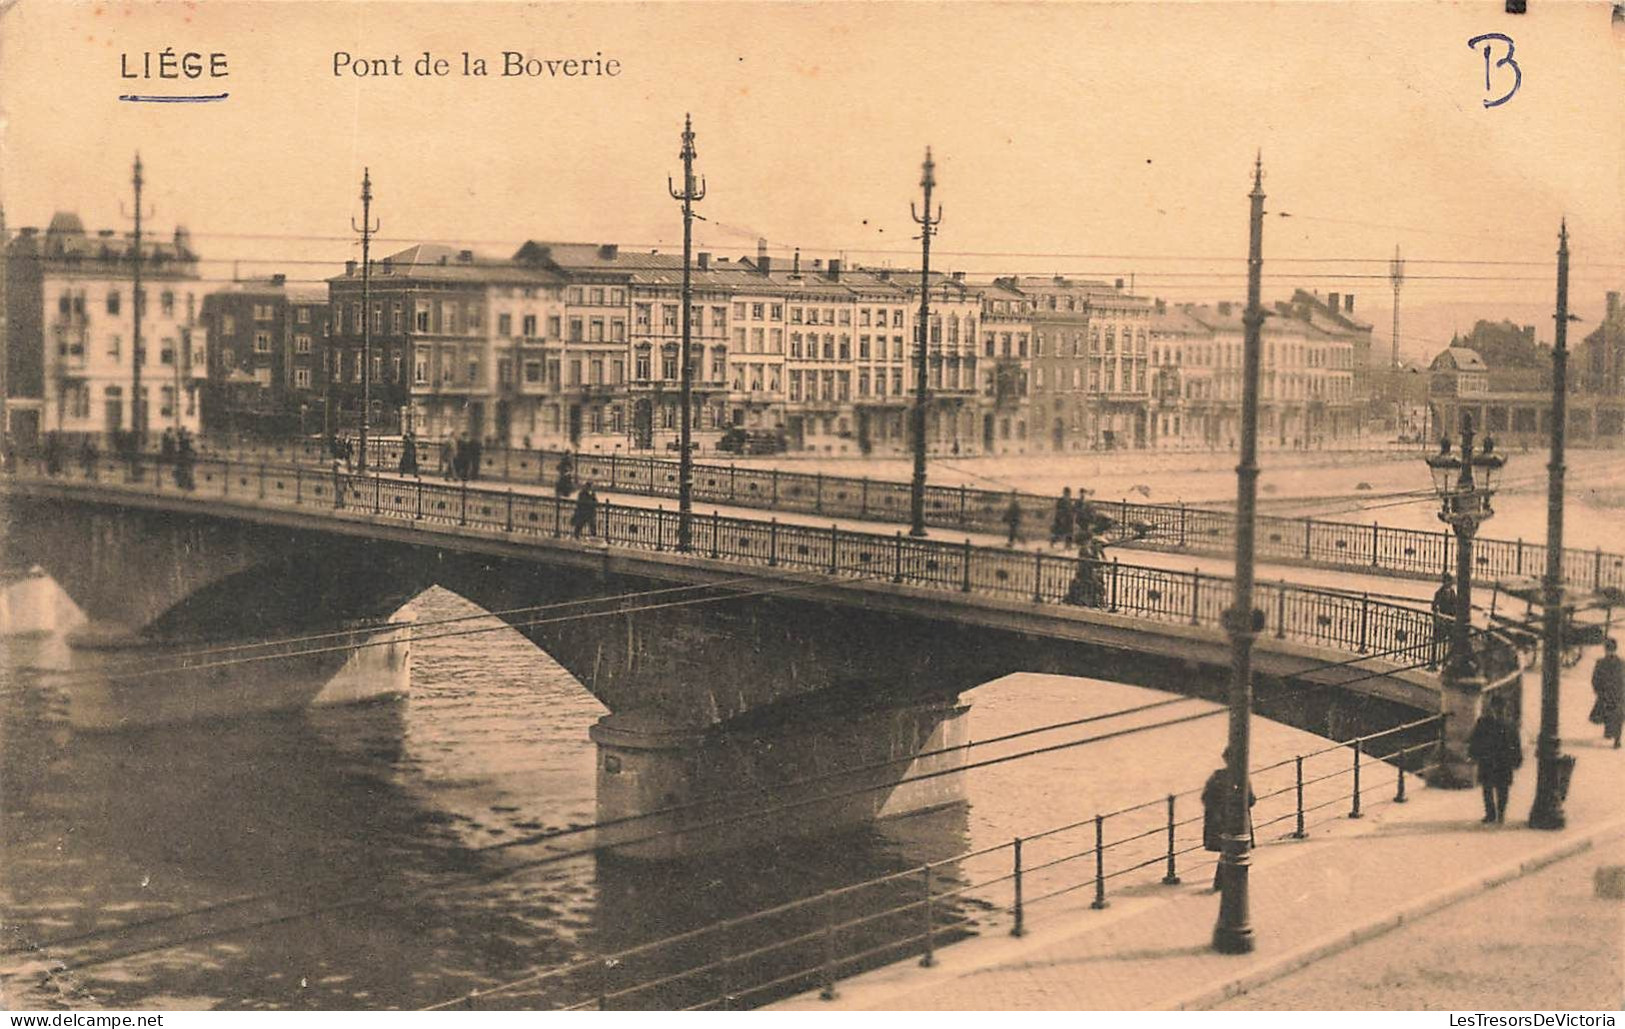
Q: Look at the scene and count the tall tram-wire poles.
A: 6